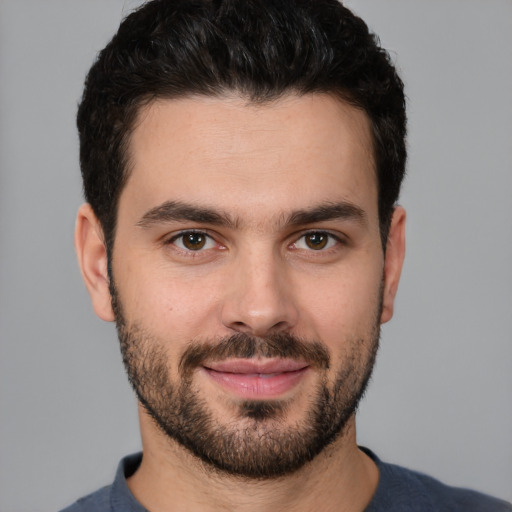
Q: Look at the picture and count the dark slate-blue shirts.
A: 1